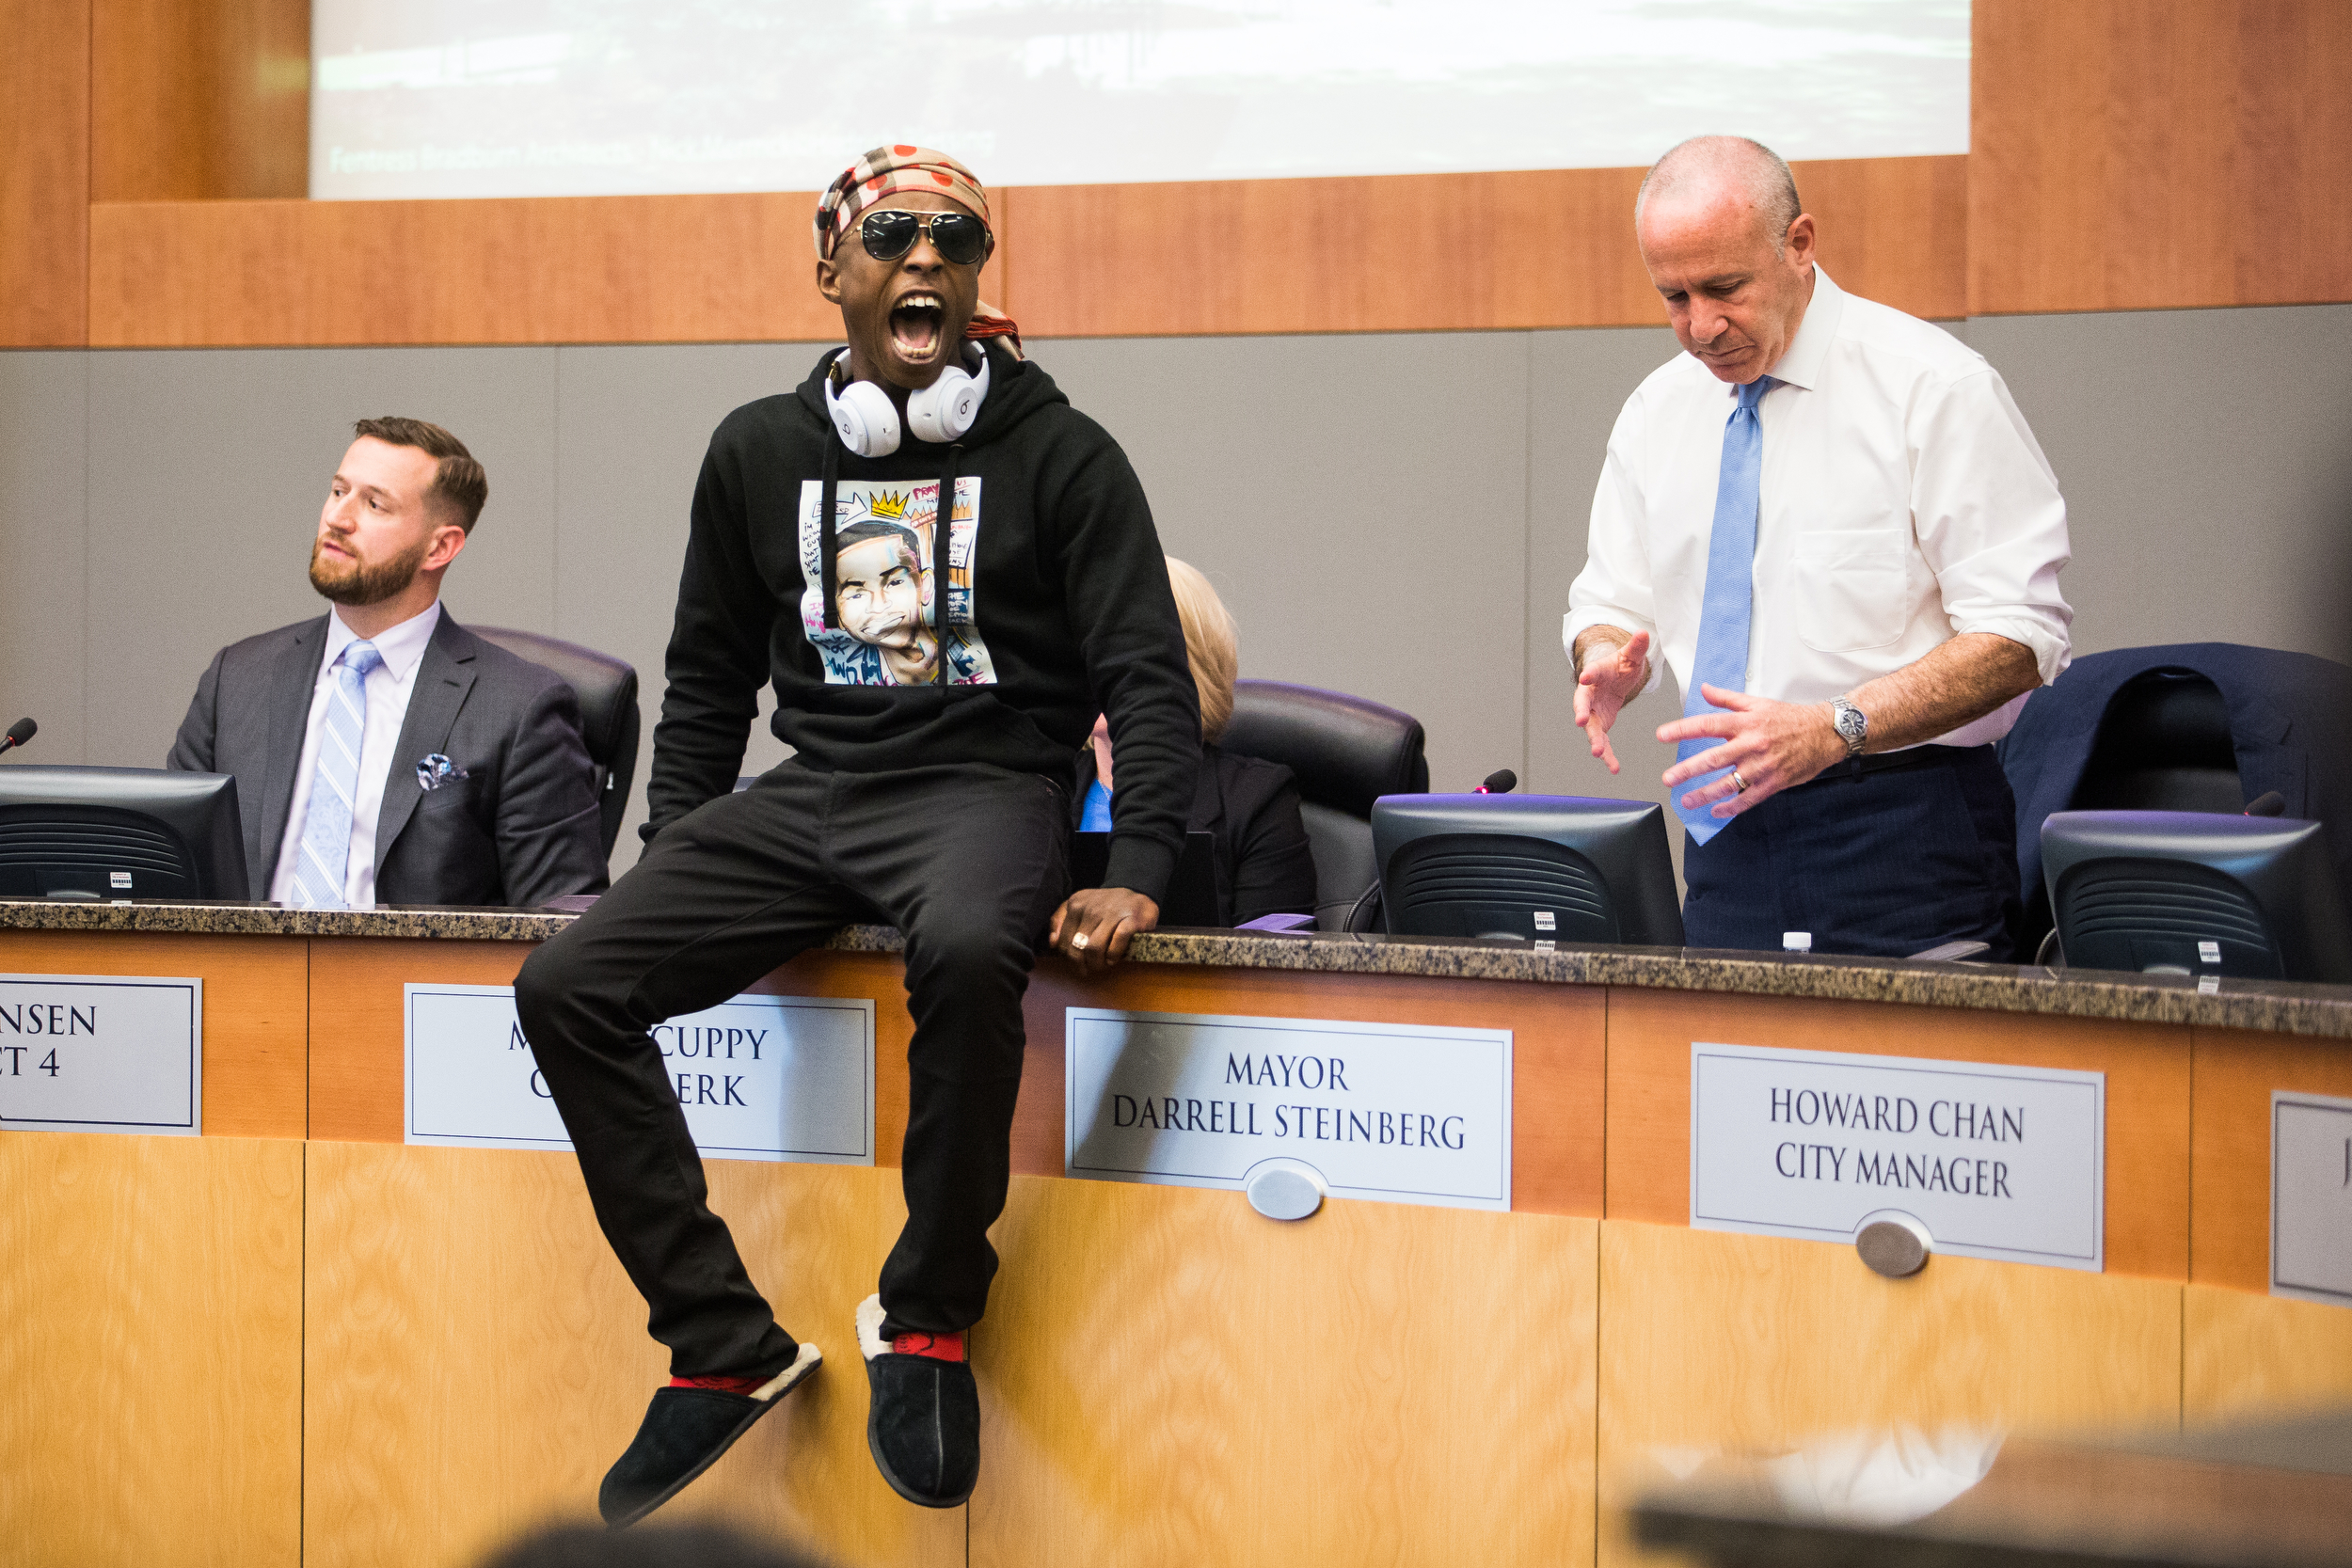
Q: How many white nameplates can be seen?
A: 5